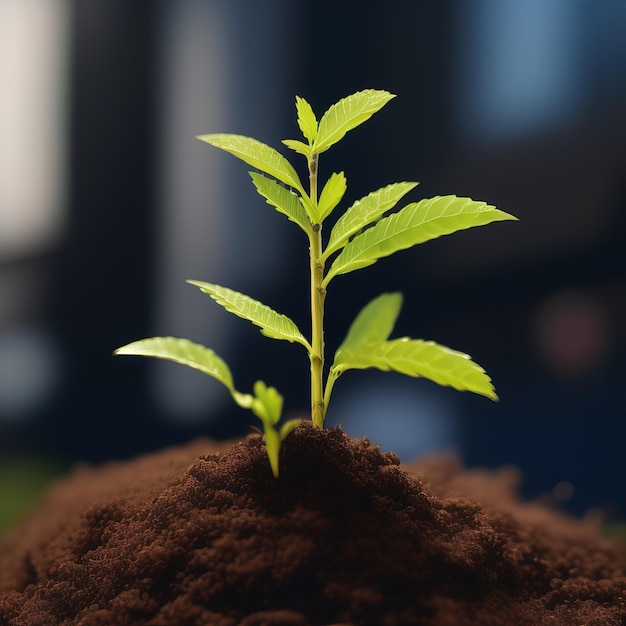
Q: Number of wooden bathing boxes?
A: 0